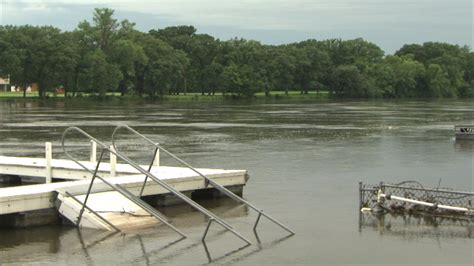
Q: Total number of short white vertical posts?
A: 4